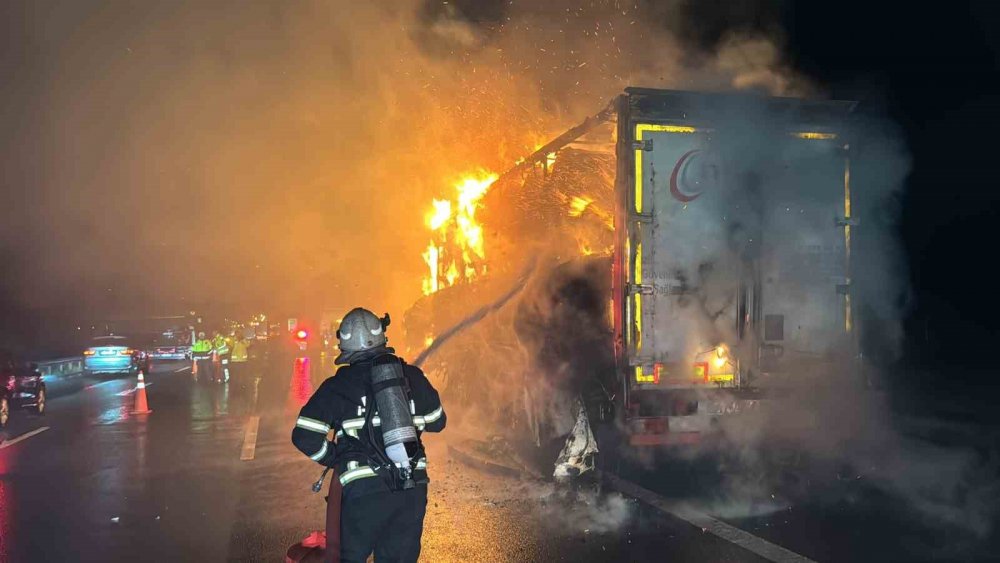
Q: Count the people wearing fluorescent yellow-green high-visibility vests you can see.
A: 3